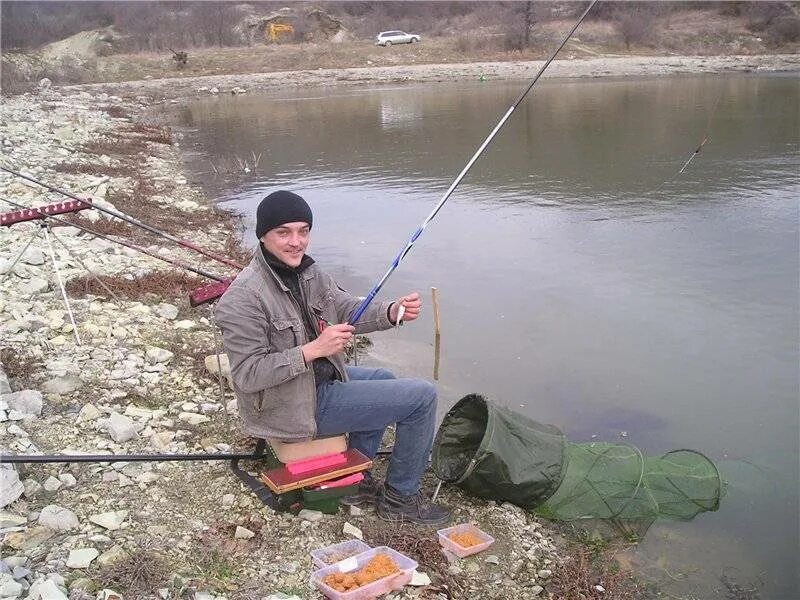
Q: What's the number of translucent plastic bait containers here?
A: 3